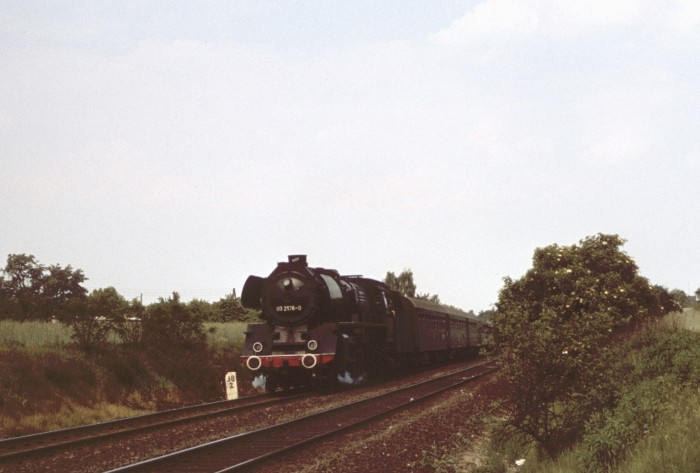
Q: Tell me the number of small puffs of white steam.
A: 2